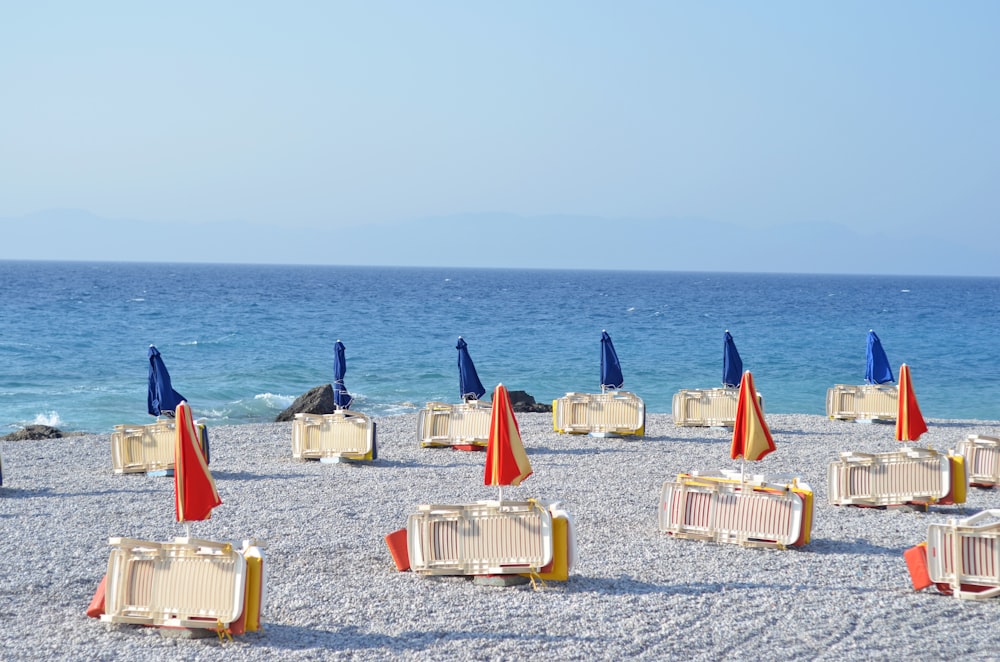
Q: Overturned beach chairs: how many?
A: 12